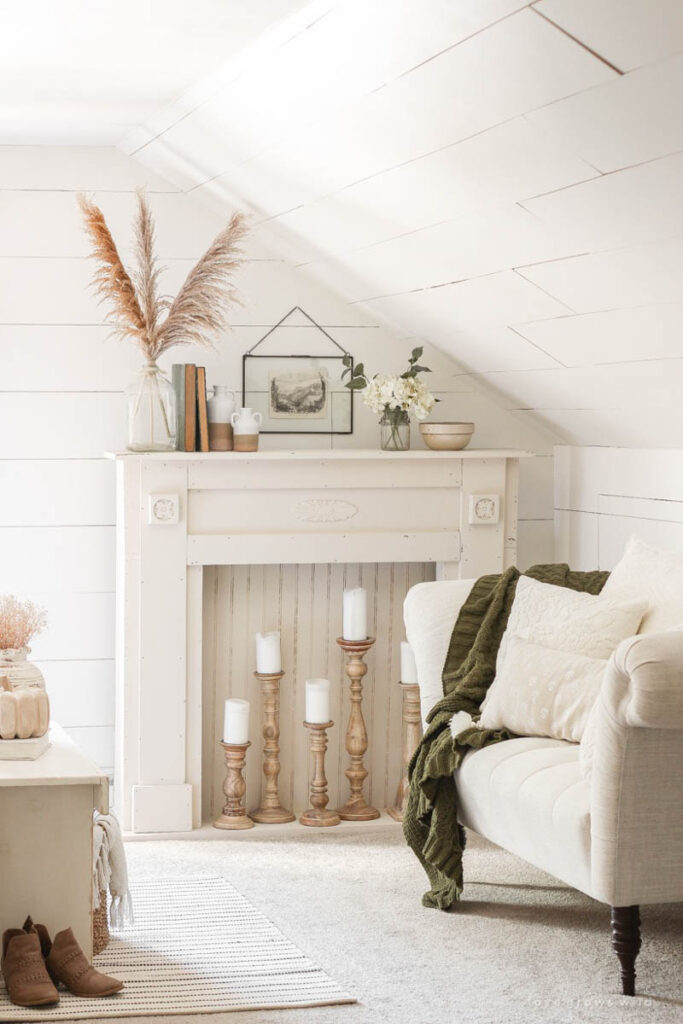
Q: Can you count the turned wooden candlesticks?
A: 5